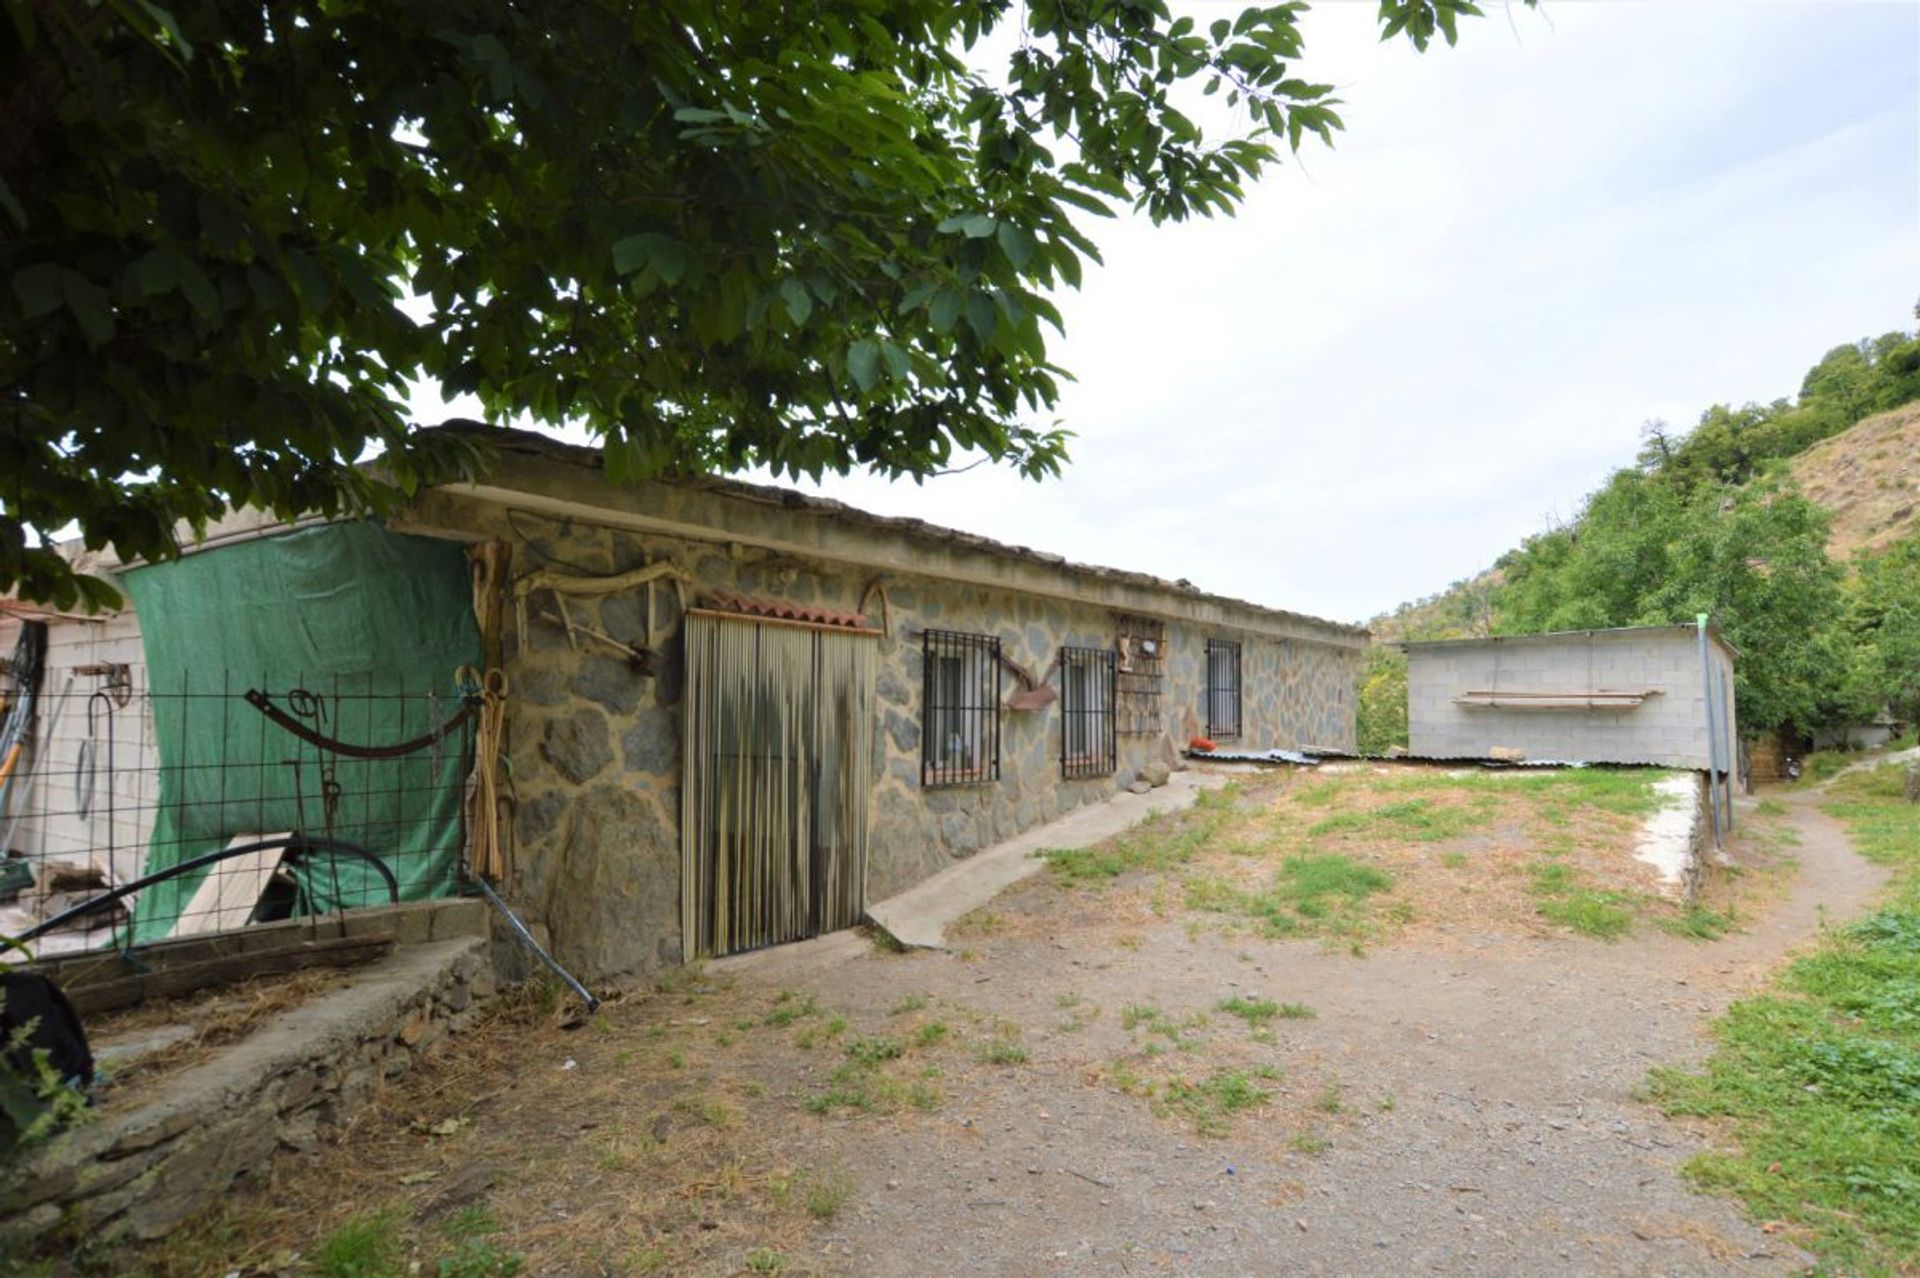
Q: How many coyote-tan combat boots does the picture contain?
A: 0